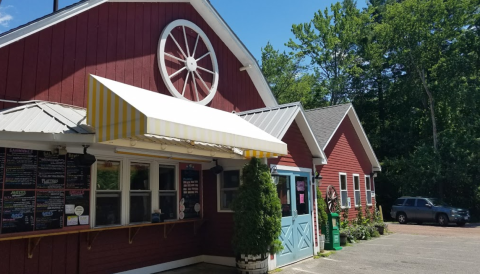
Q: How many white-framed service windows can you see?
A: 3